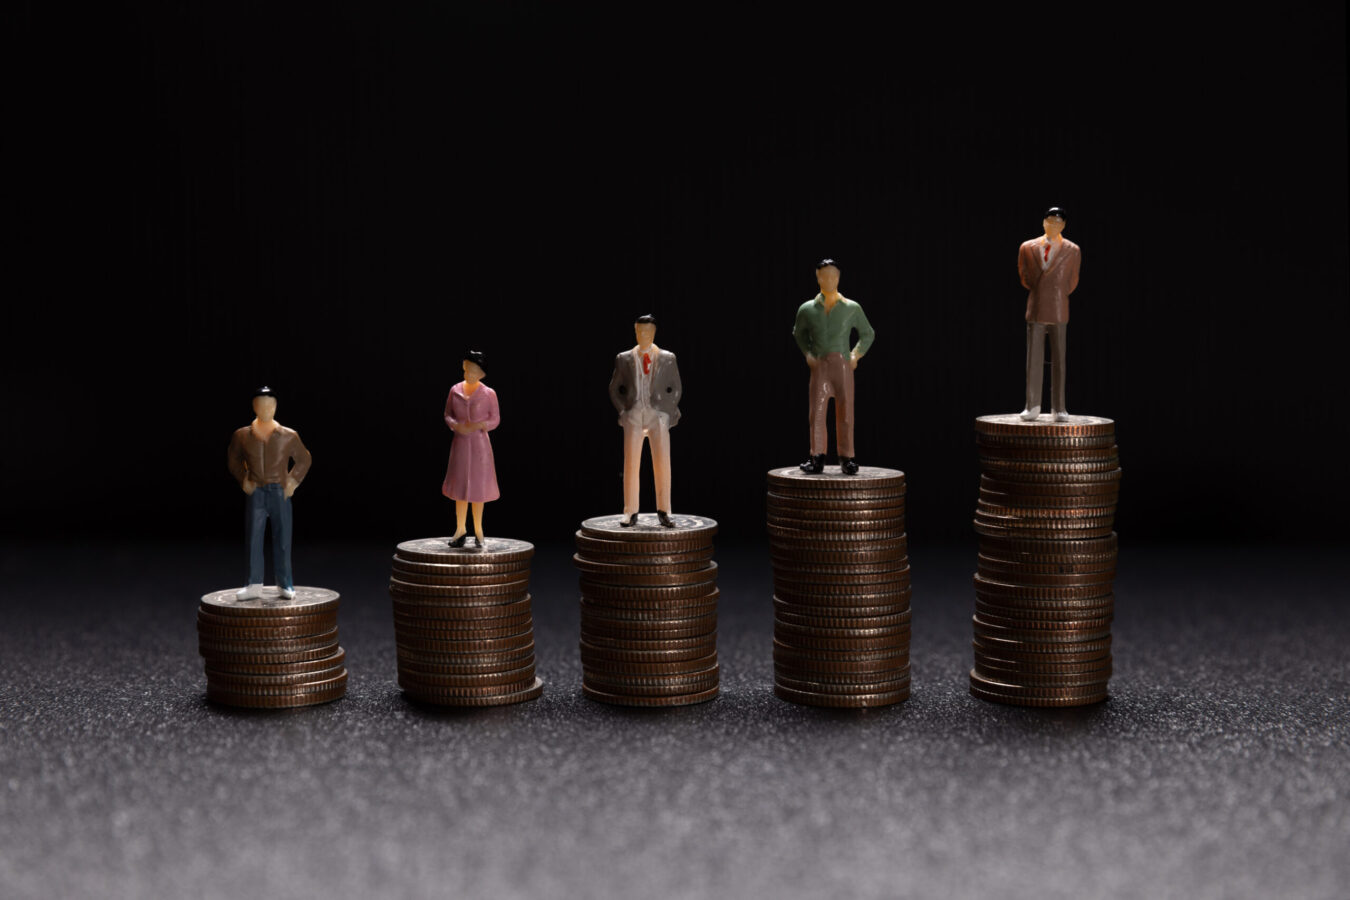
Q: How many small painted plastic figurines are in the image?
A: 5